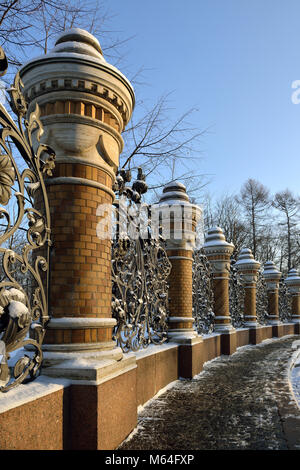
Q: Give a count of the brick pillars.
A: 6